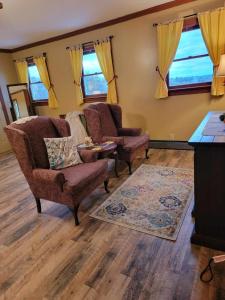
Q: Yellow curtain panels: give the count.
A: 6